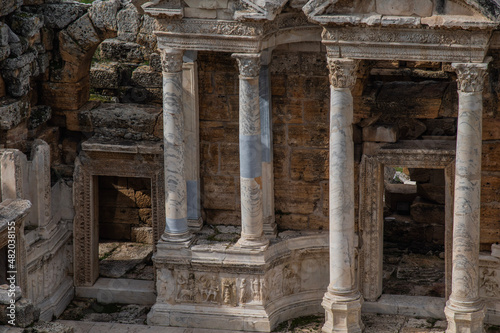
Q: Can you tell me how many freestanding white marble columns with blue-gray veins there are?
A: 4